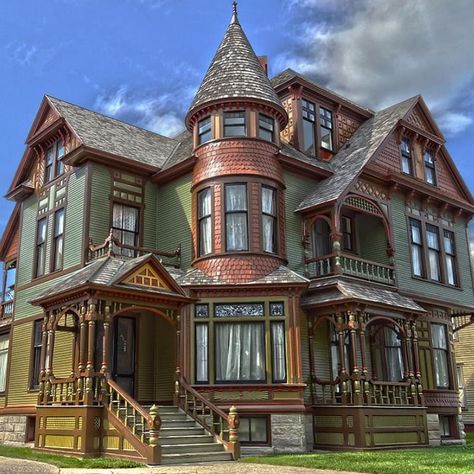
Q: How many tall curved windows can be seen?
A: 3